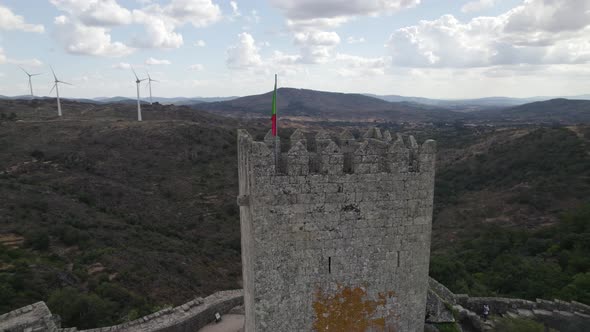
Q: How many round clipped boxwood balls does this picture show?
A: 0